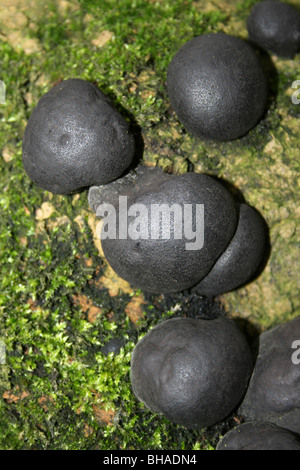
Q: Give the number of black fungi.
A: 8